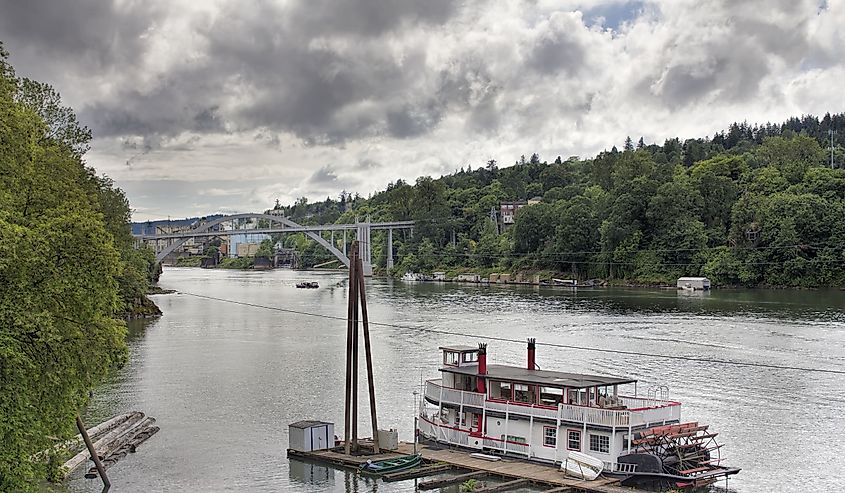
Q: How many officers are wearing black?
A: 0